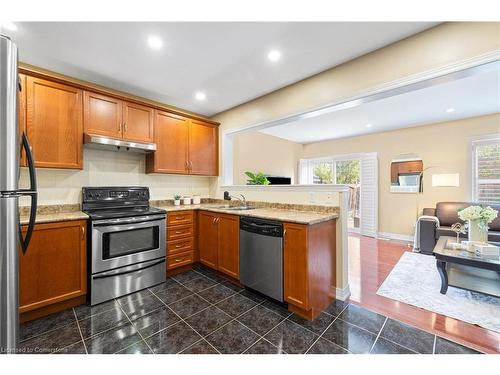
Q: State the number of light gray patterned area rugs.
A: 1